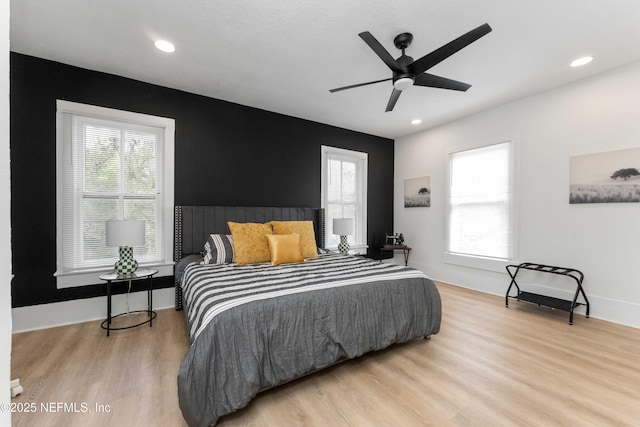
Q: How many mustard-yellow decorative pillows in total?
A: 3